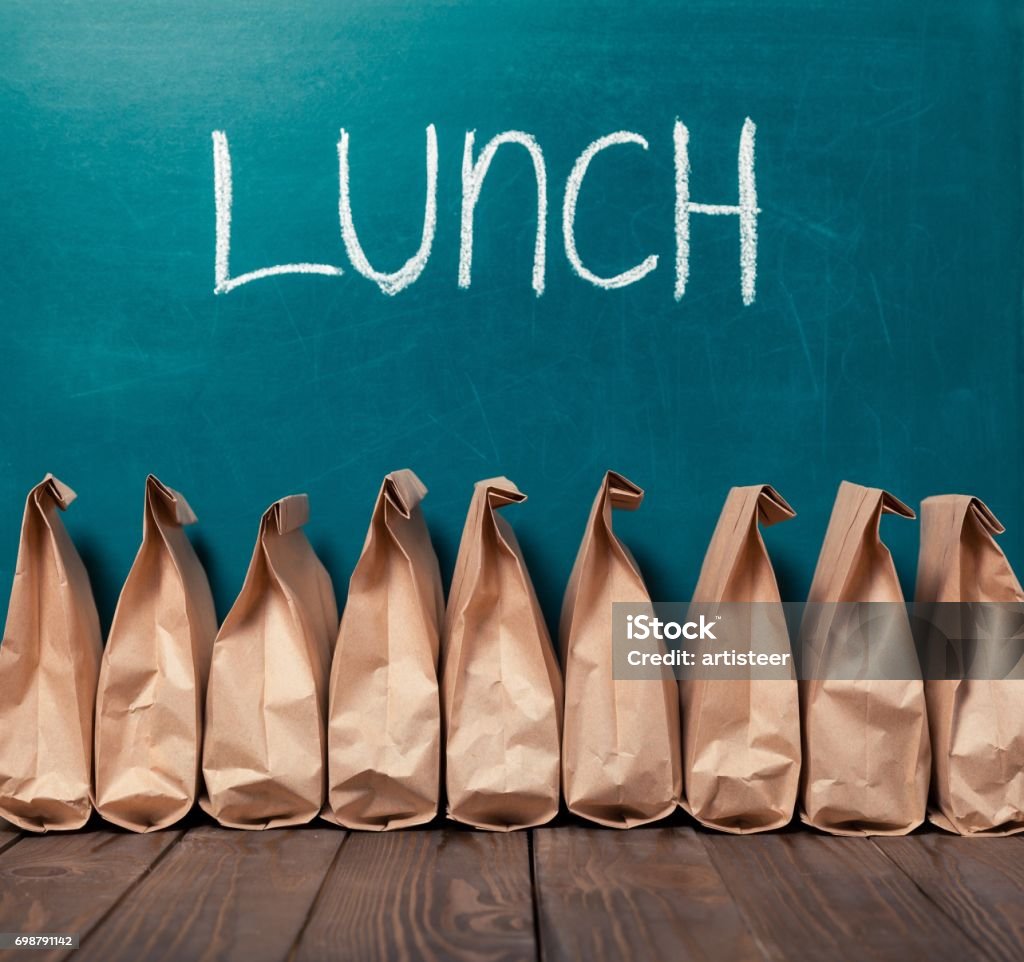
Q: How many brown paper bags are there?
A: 9